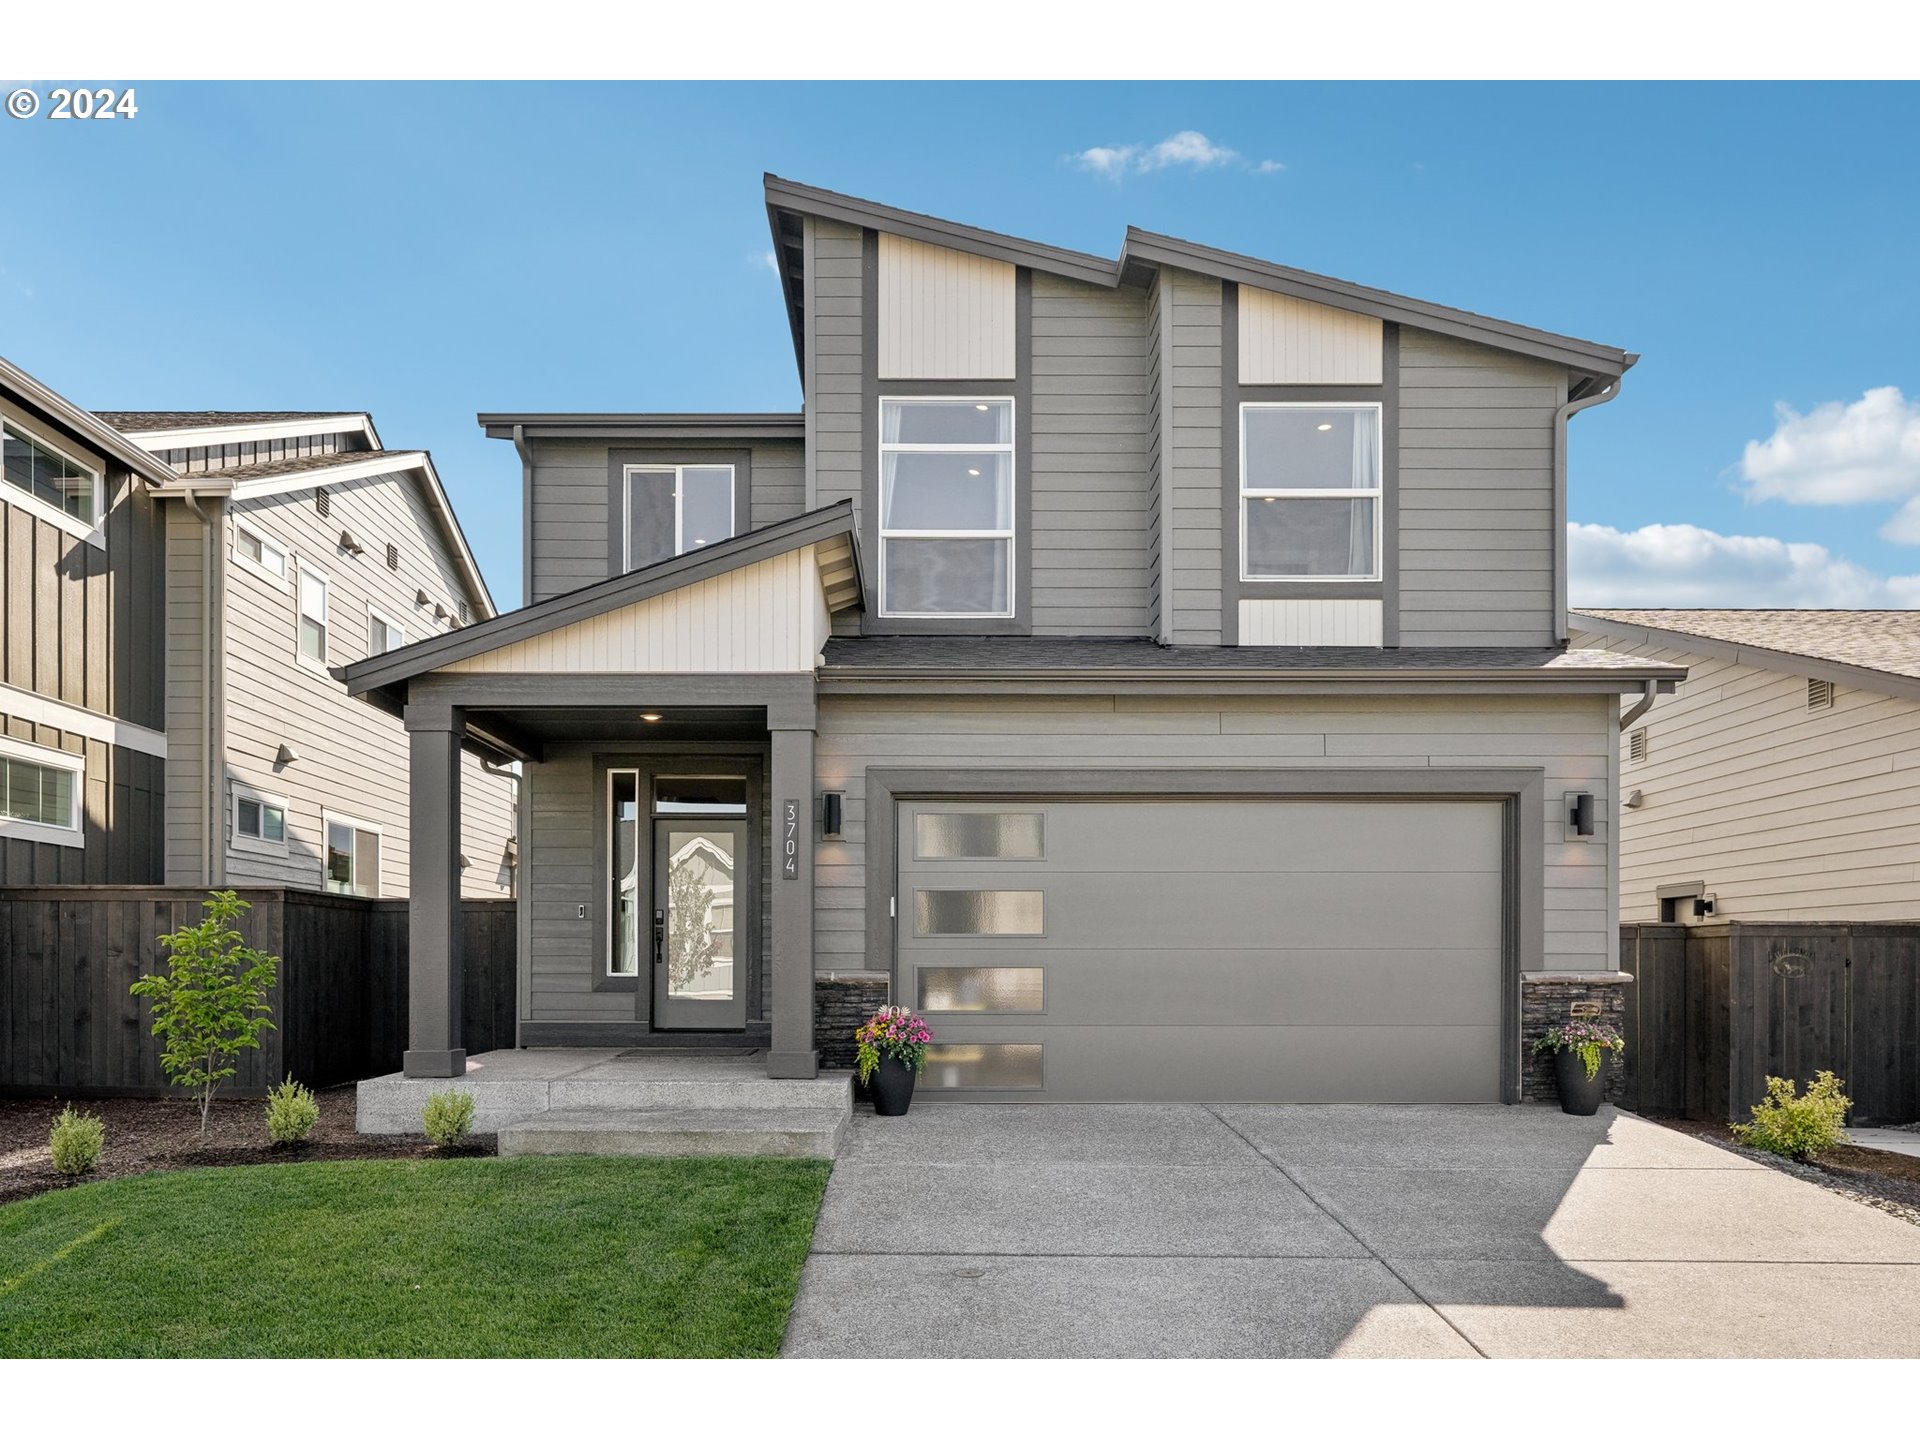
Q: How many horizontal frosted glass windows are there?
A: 4